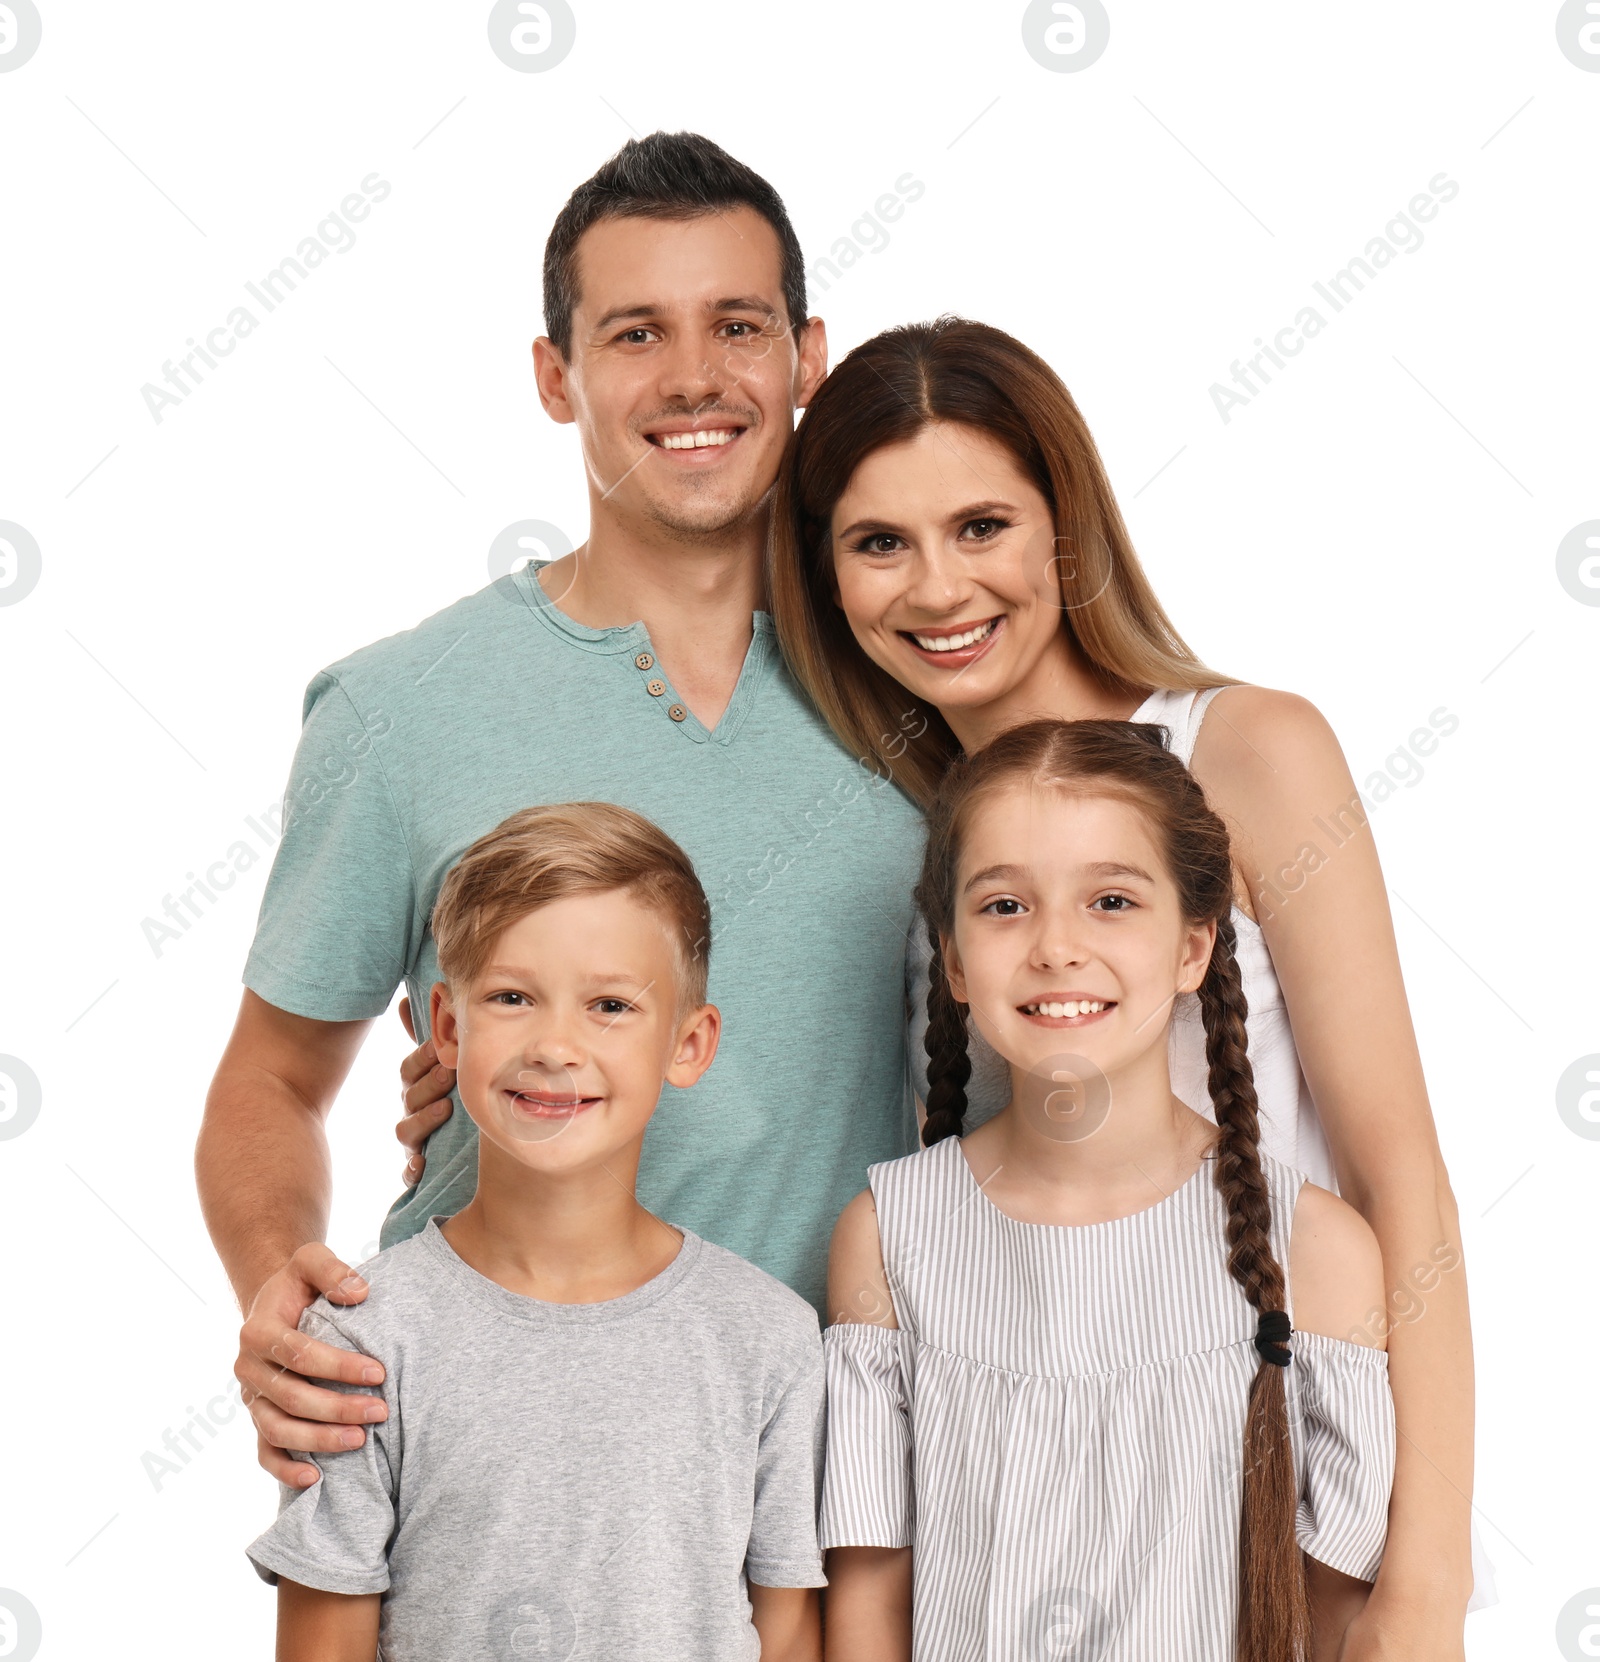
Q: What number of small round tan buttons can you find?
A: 3